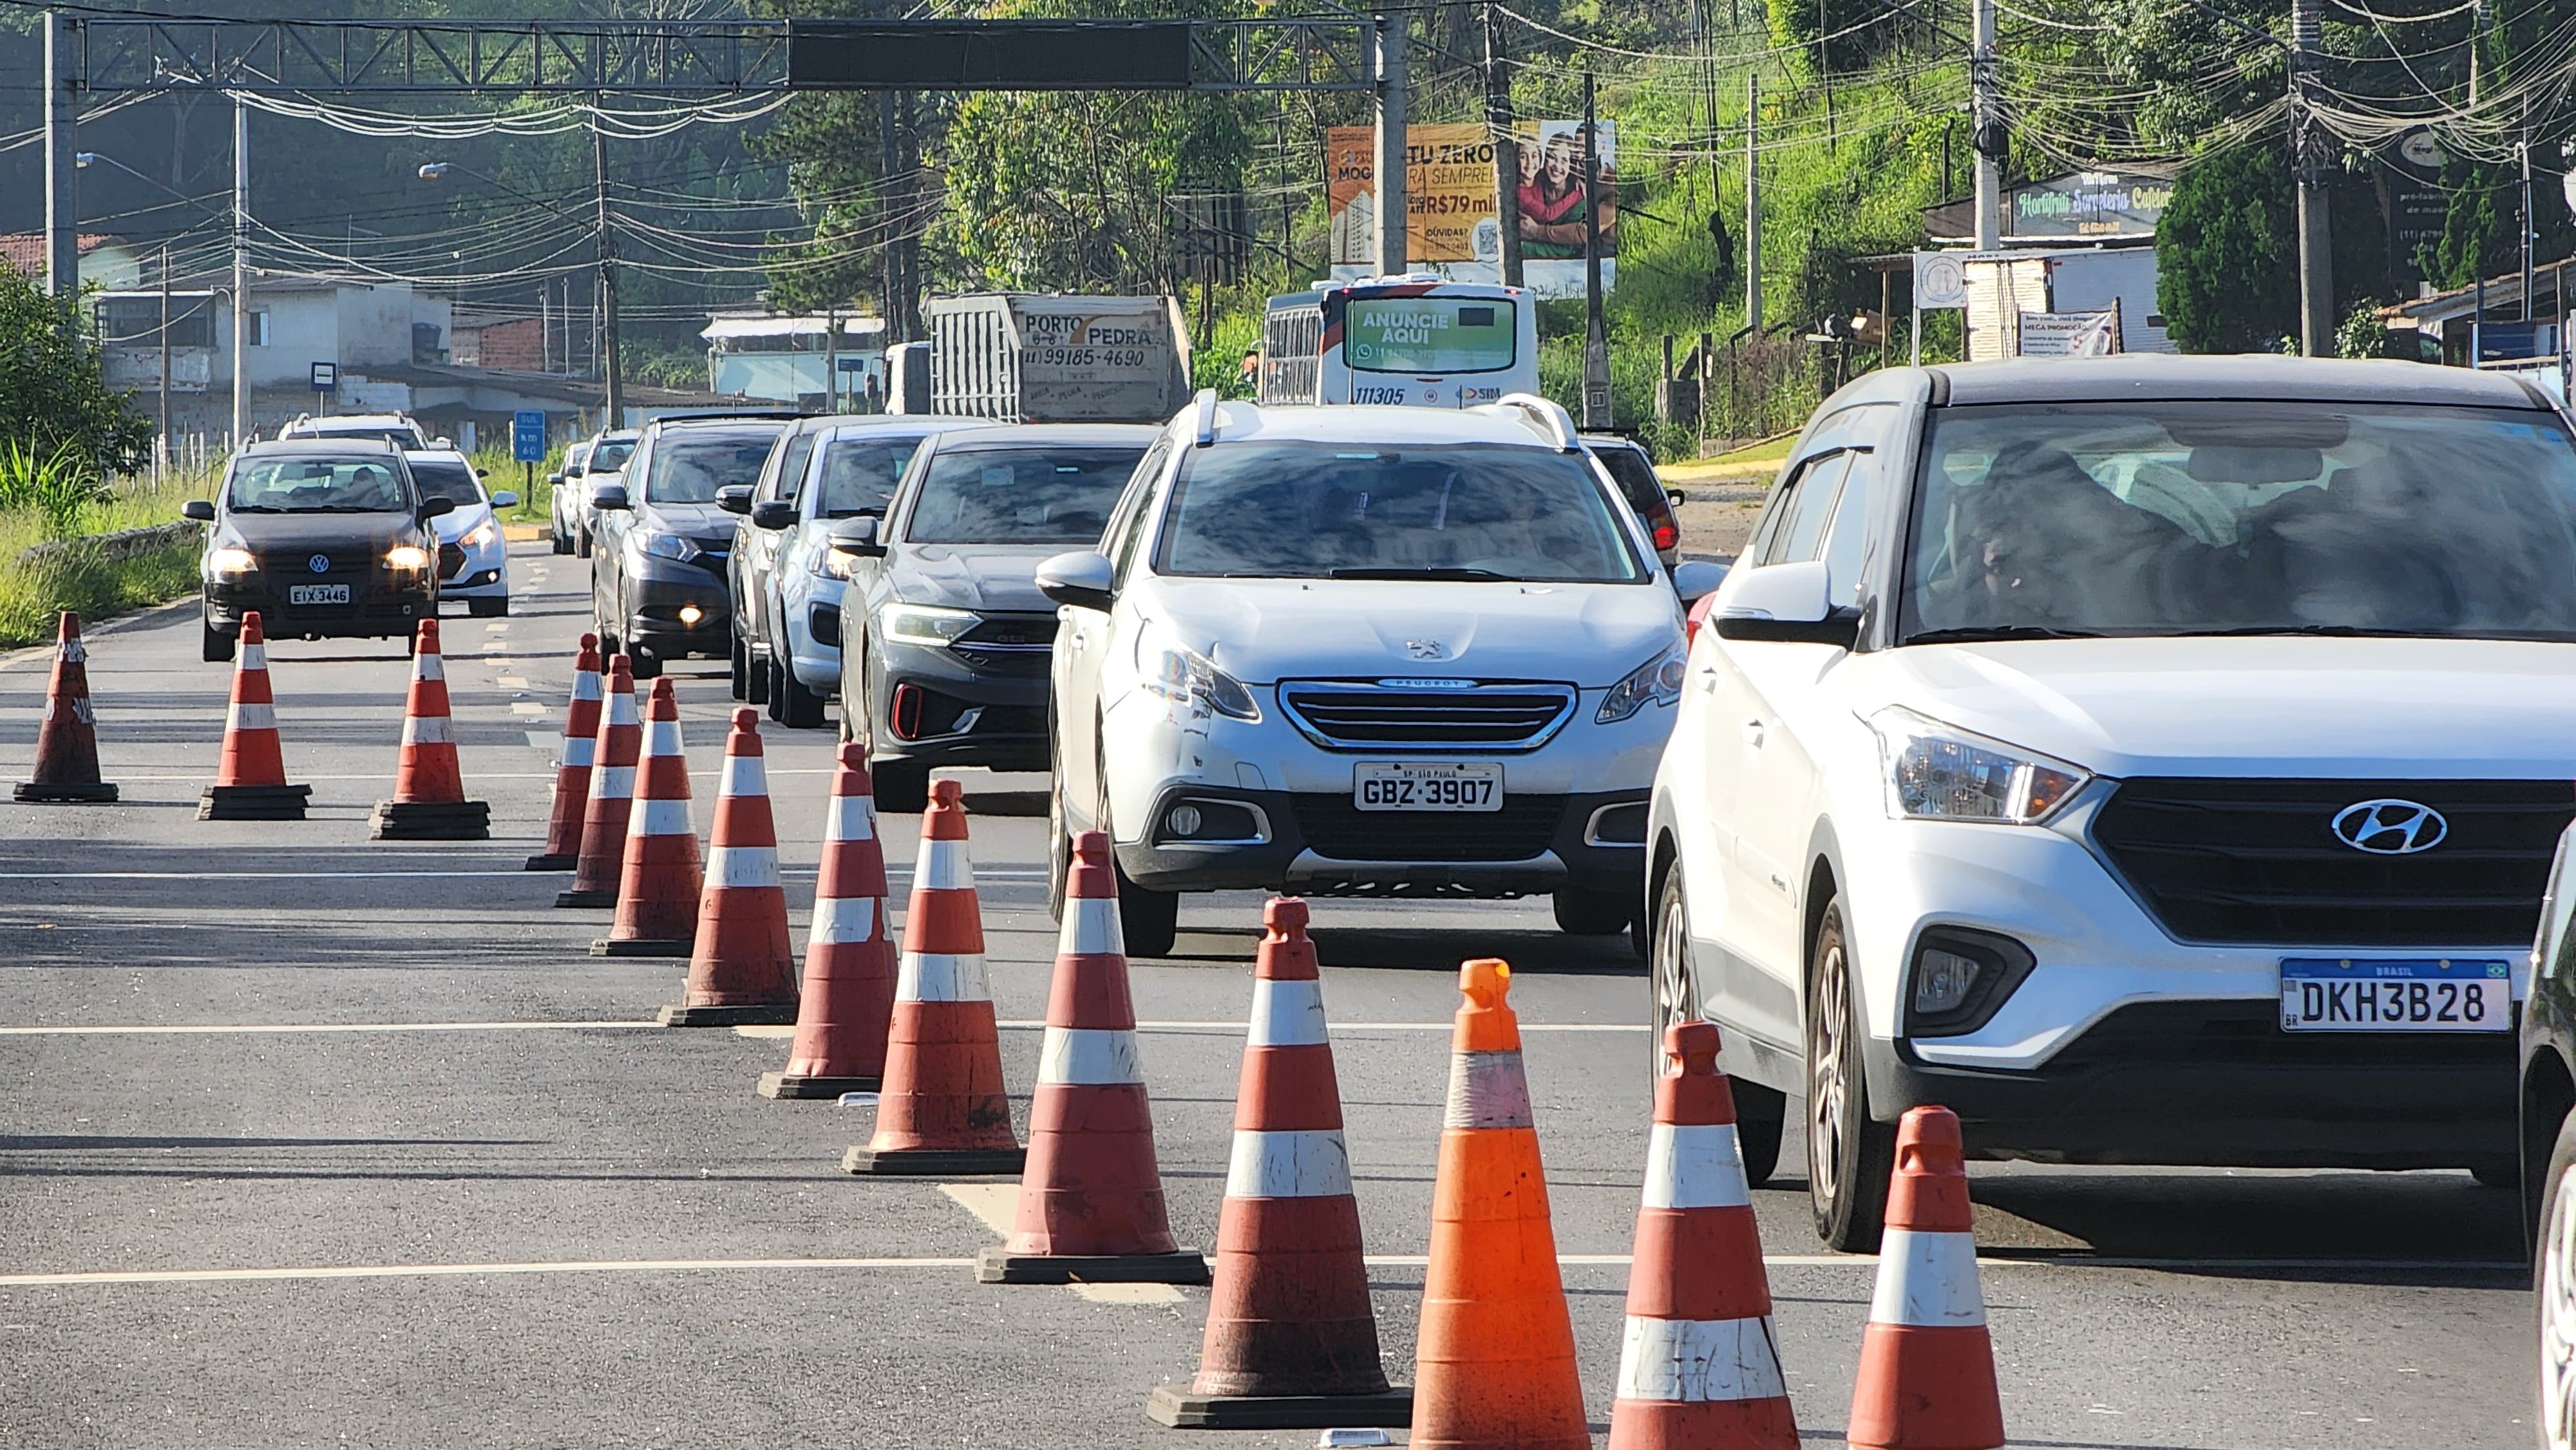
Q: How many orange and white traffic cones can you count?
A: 14